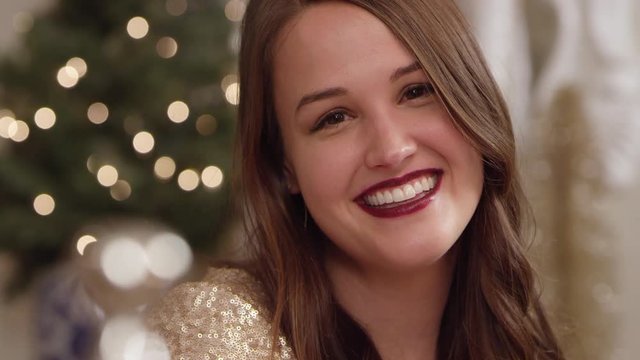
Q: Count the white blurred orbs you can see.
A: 4